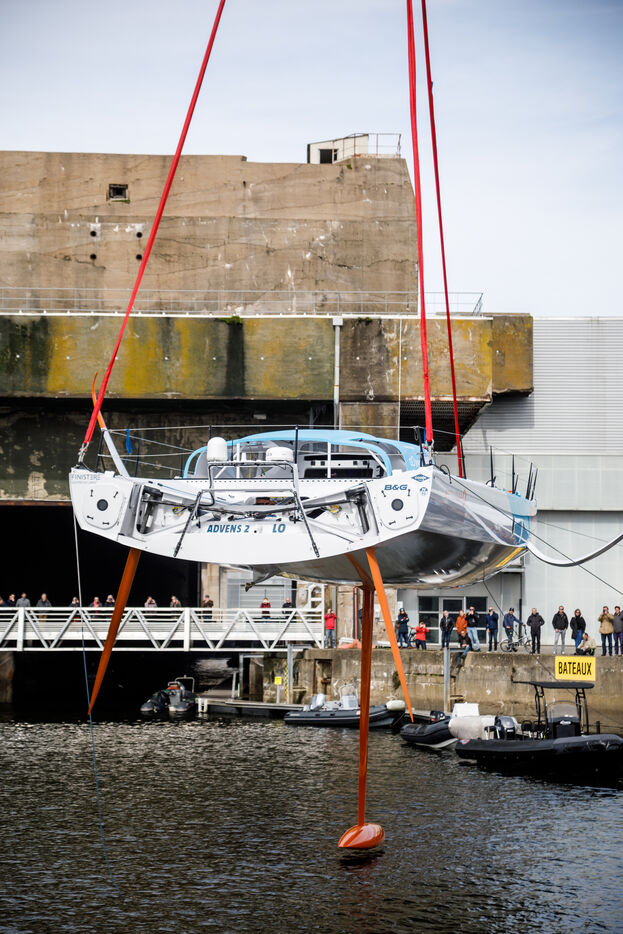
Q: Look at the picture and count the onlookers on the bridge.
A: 12